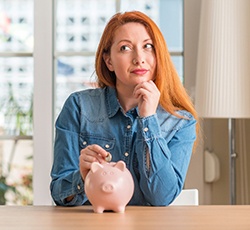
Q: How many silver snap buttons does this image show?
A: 6